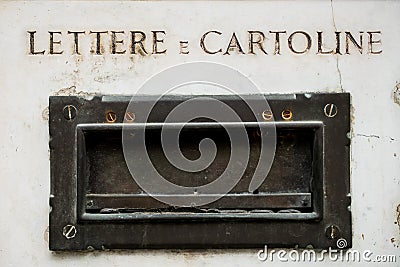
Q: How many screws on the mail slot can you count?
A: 8